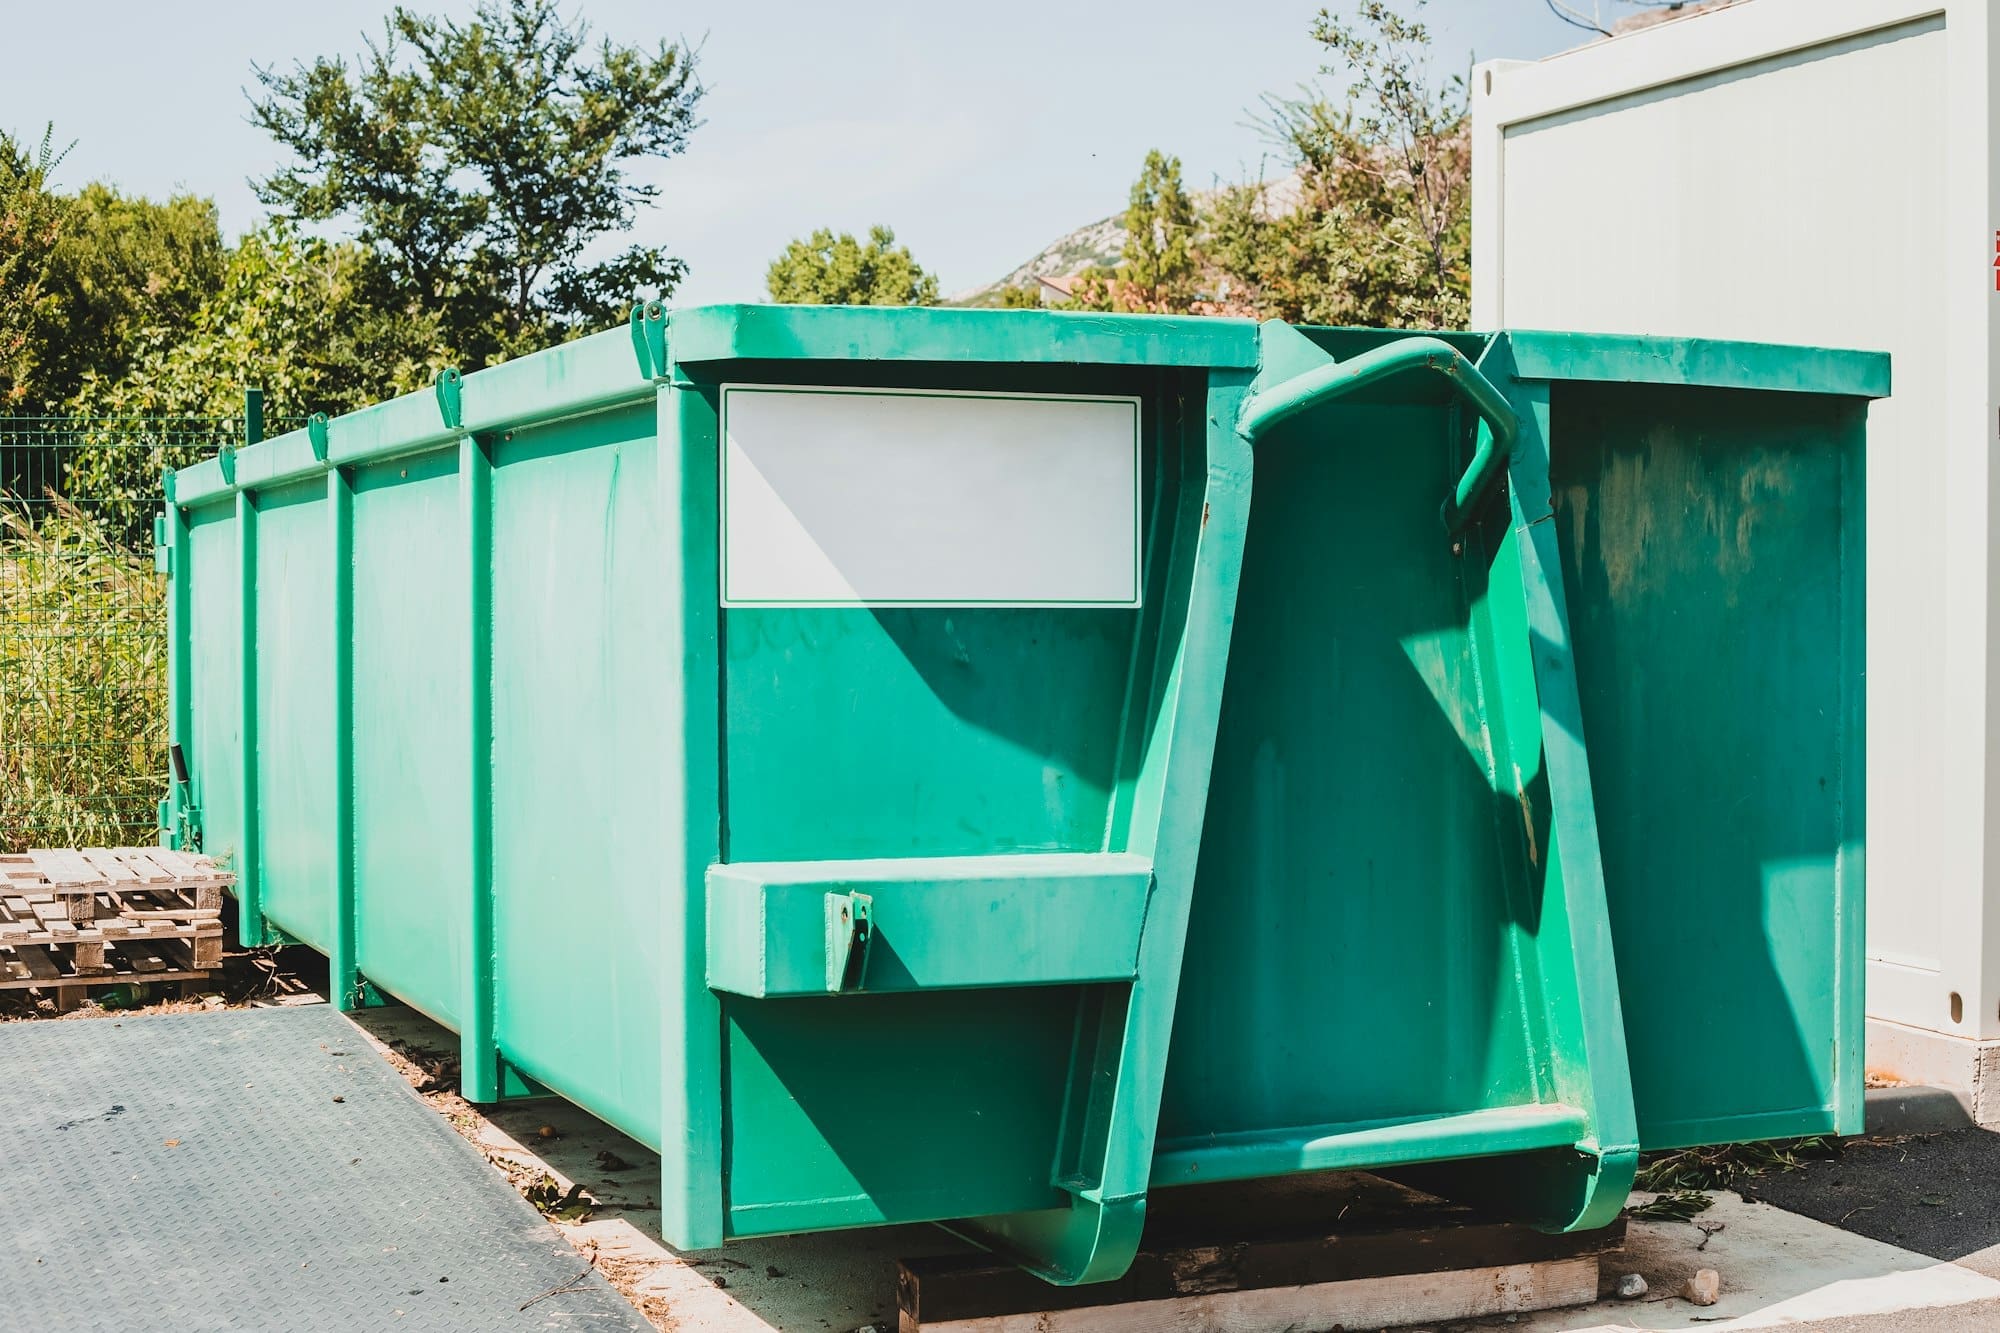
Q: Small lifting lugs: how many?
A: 5